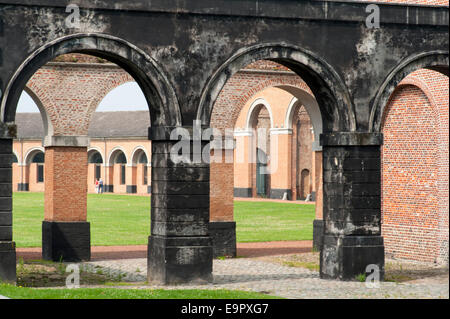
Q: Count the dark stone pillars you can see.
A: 3